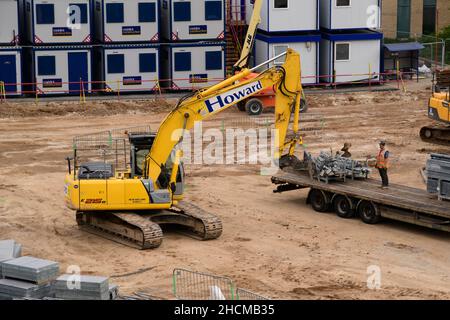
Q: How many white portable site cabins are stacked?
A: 12